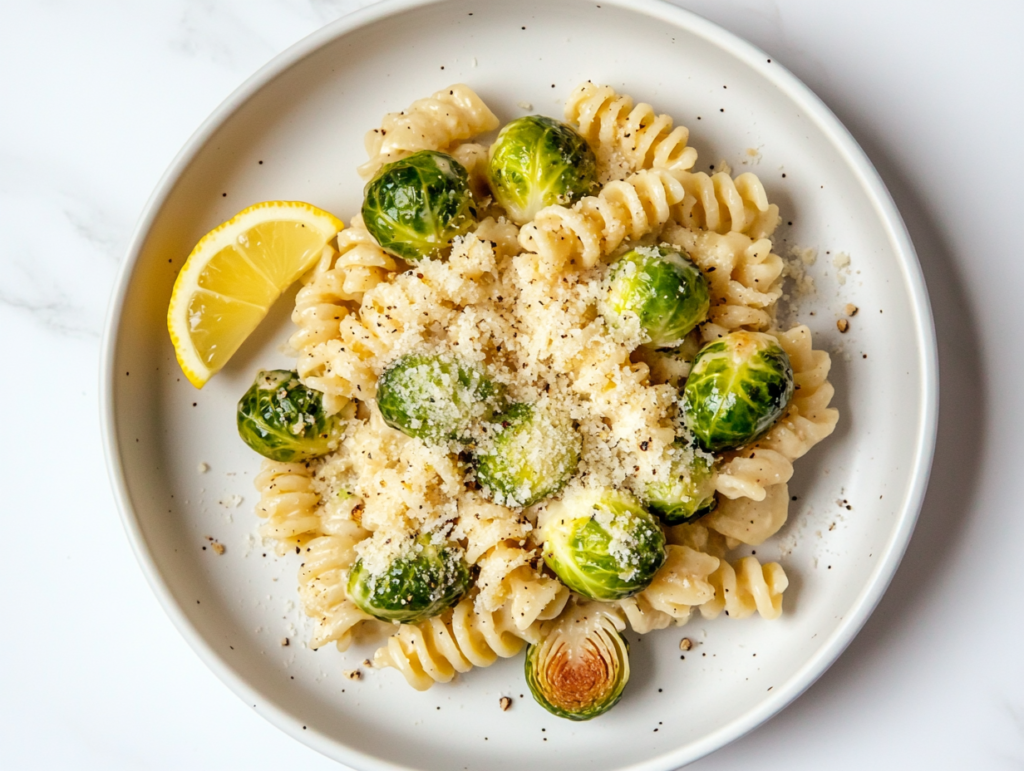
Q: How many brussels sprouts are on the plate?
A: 11